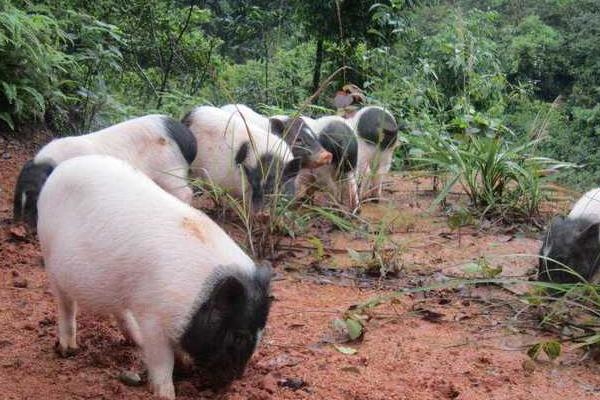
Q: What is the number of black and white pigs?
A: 7